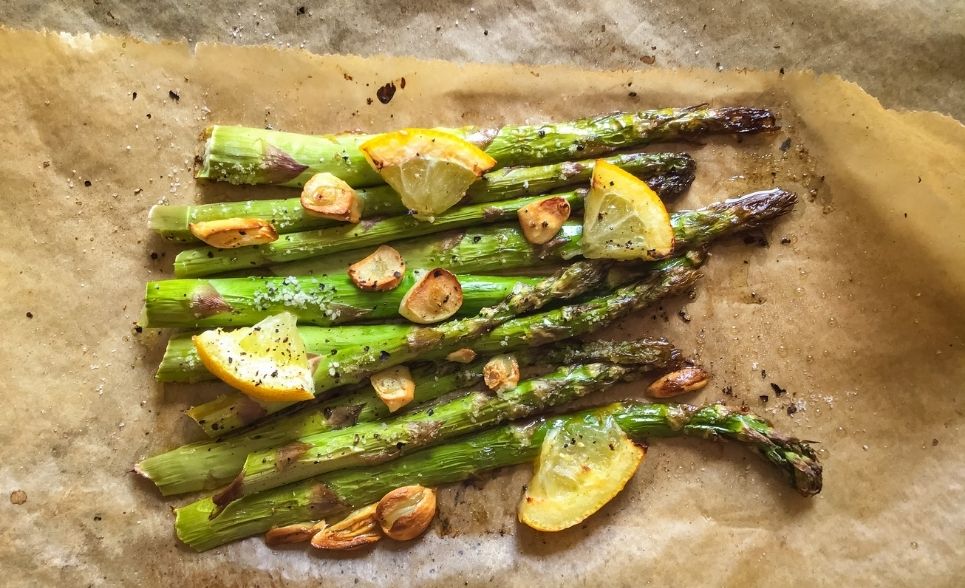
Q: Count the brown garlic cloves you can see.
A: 12